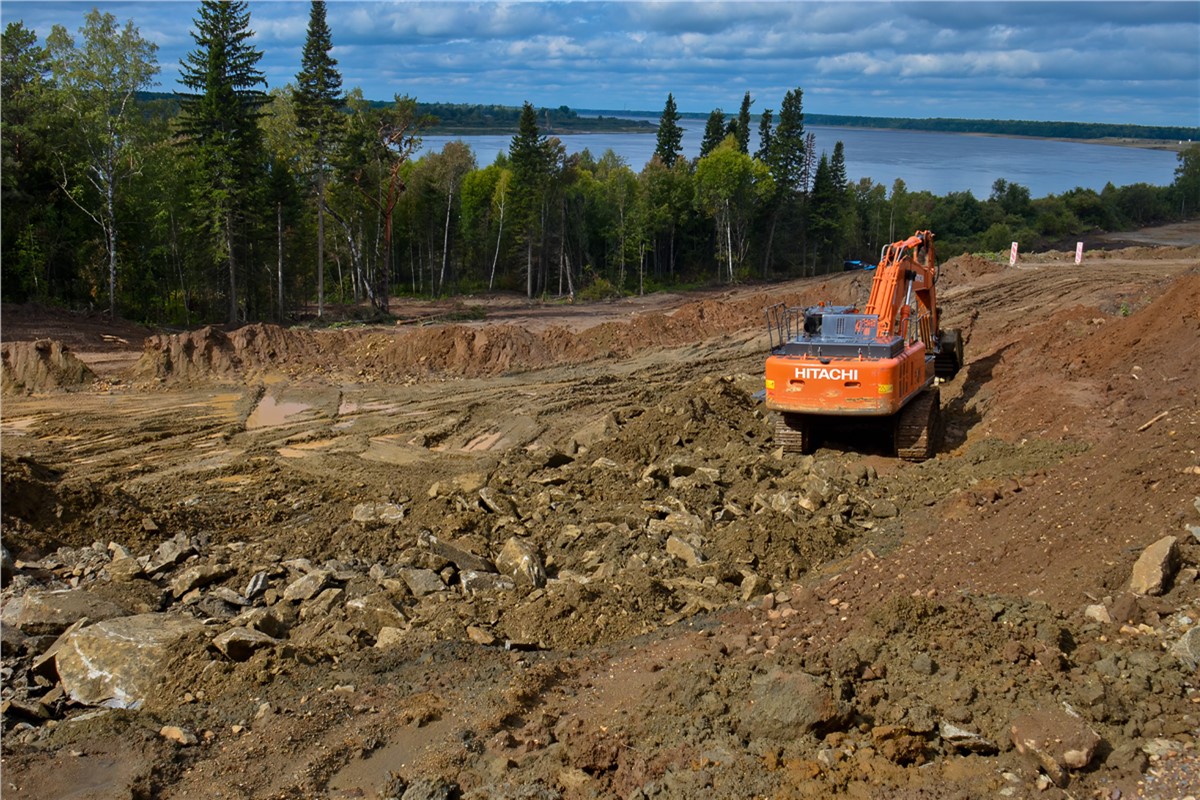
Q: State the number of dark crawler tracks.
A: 2